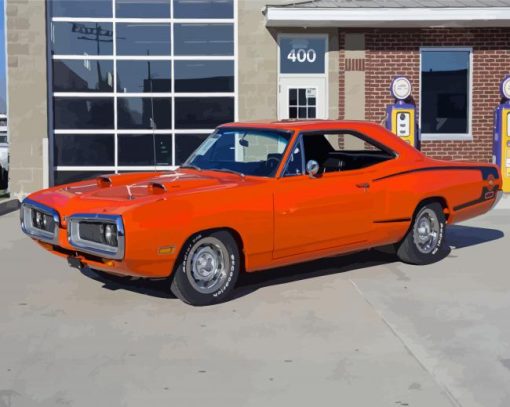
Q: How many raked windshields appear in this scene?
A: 1